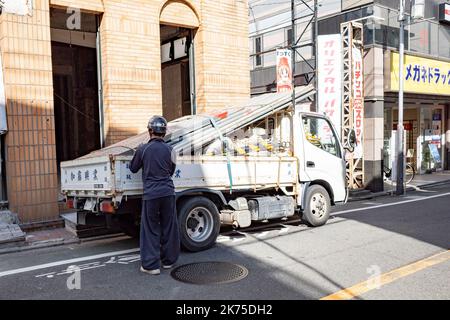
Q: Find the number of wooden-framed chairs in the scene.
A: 0